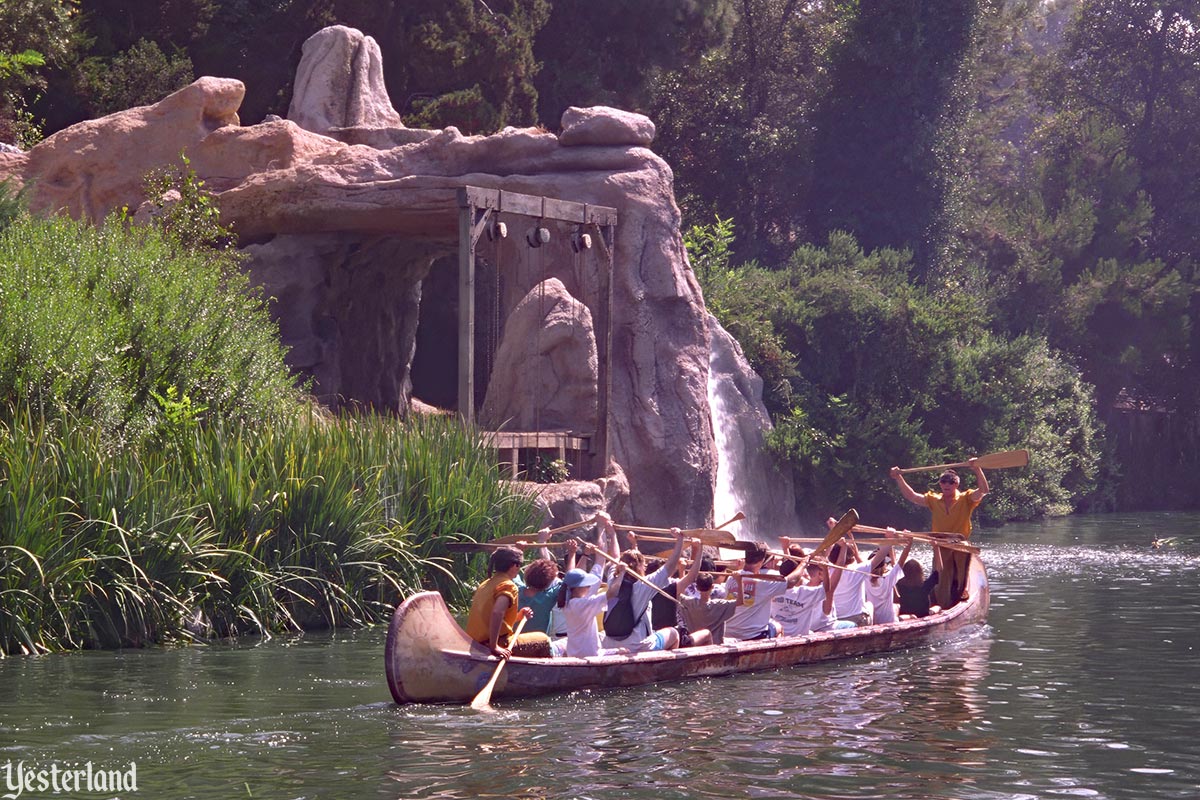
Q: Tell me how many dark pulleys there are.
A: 3